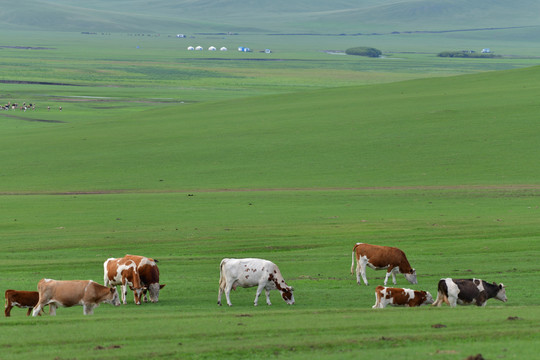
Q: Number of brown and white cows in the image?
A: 7